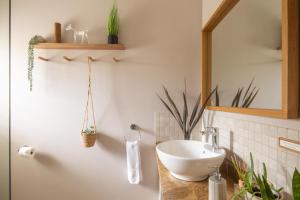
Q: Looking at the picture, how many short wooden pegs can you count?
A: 4